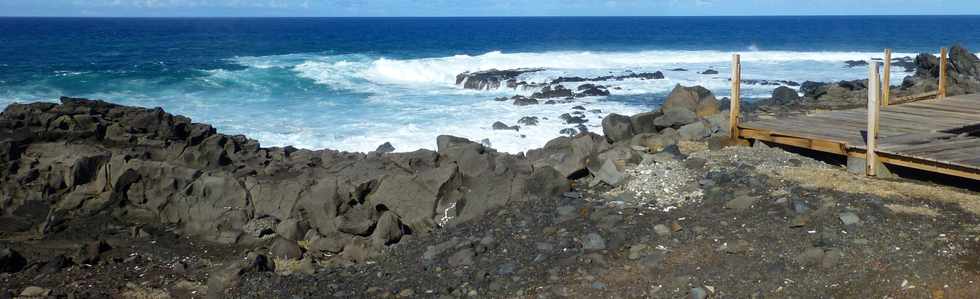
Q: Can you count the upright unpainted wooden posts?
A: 4